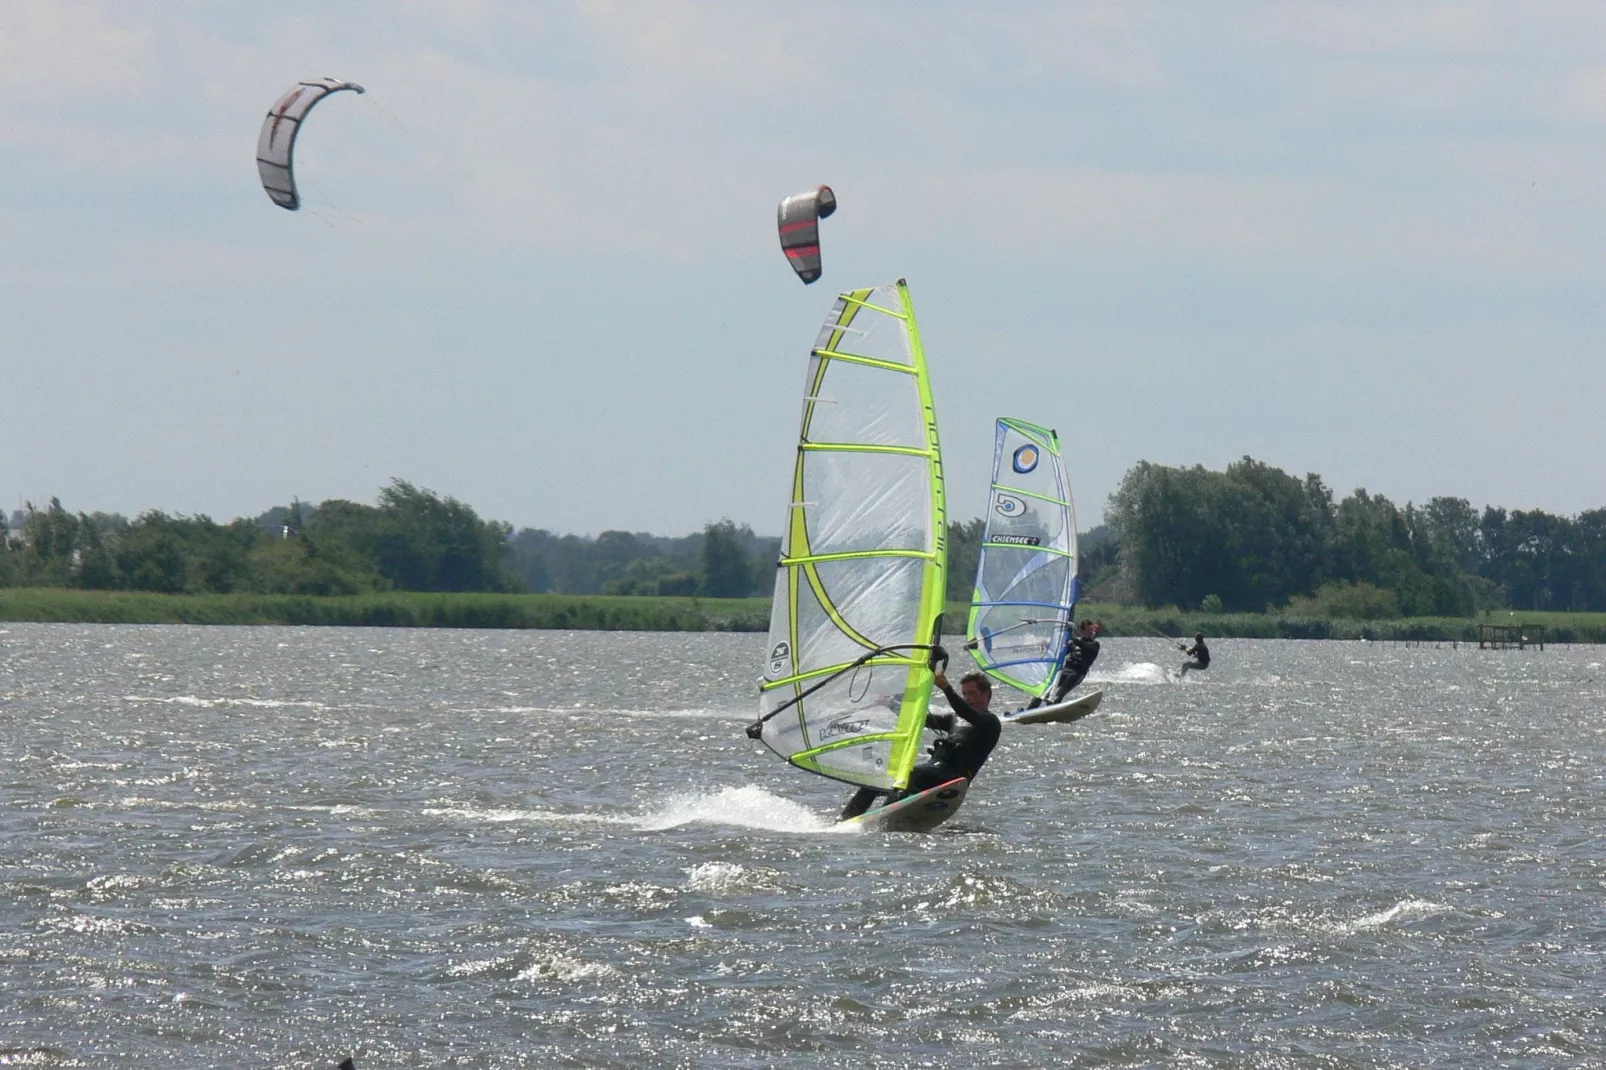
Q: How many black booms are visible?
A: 1